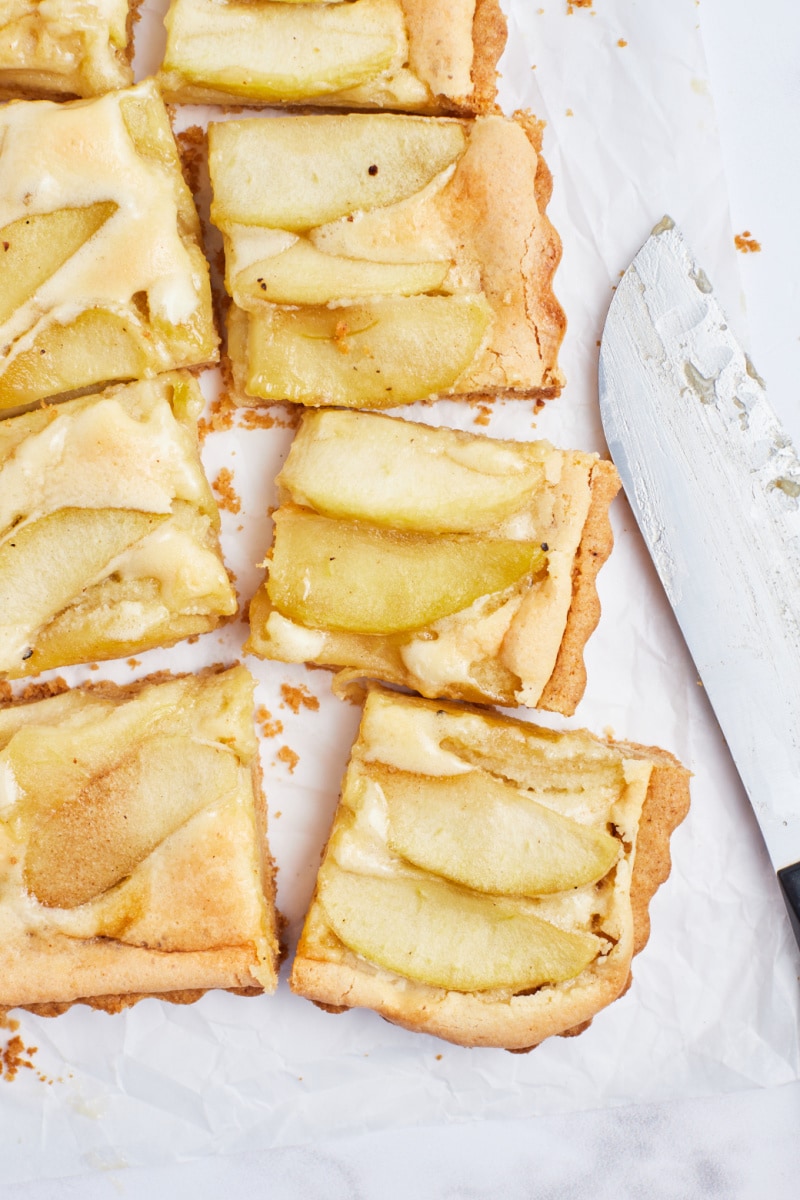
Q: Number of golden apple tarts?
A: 8